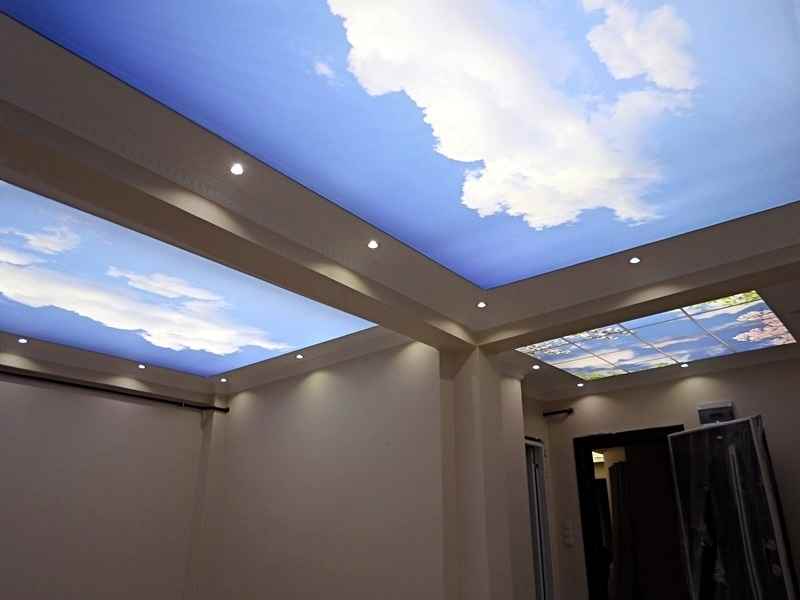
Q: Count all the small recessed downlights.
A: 11